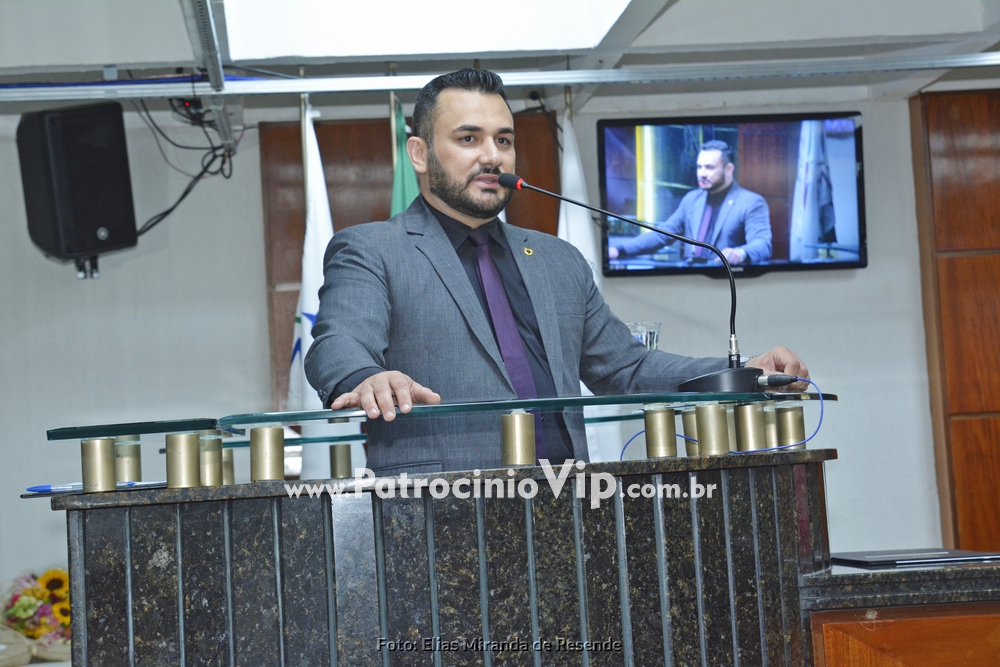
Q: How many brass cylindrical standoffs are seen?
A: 15